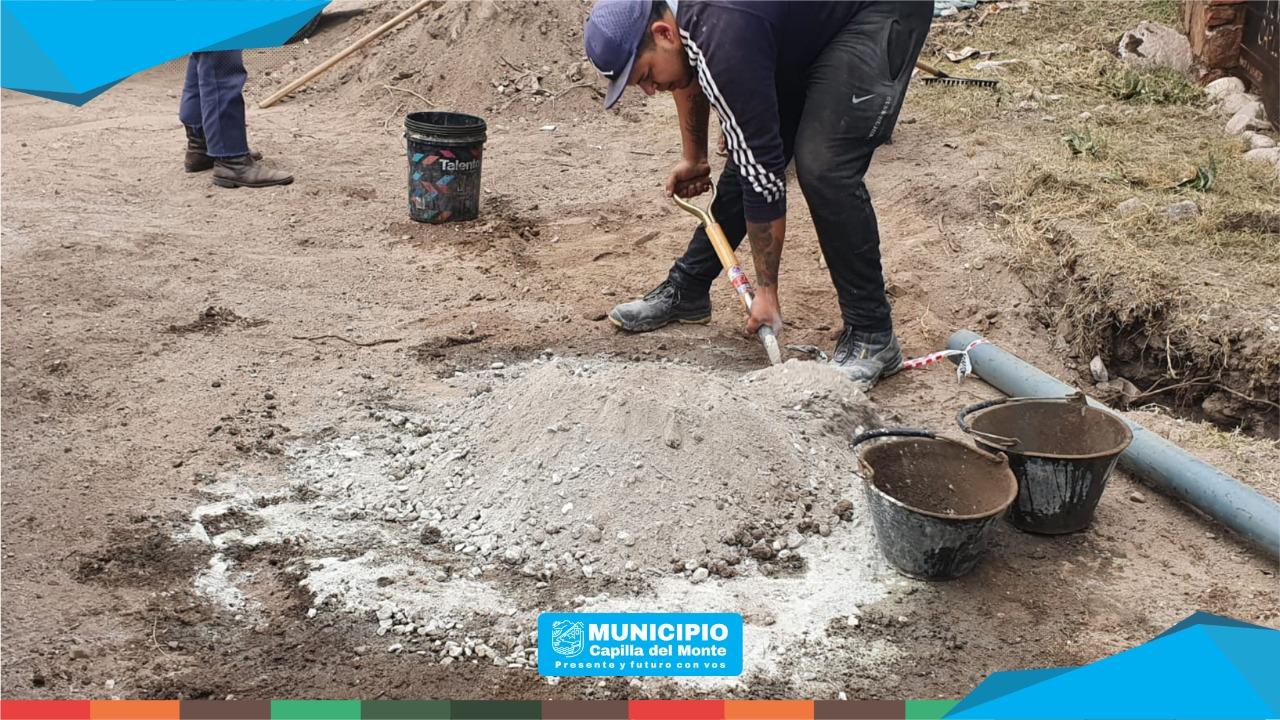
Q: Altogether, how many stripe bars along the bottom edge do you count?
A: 11